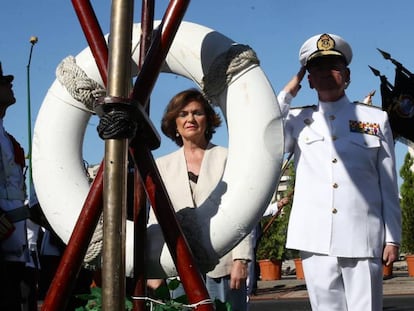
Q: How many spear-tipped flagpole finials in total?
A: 2